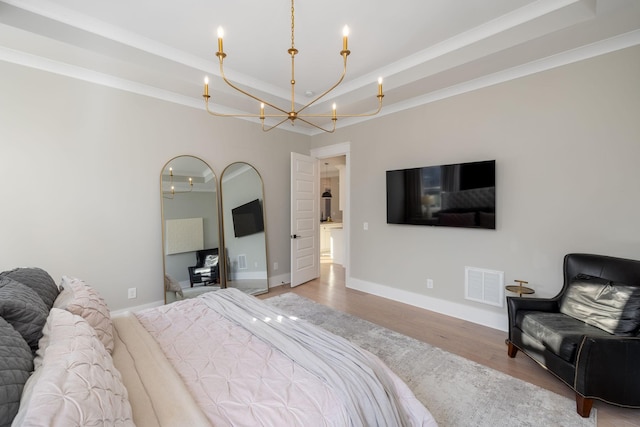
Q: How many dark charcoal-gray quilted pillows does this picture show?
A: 3